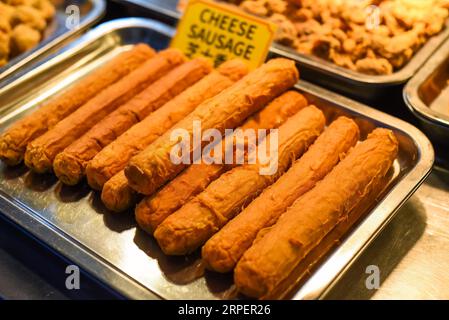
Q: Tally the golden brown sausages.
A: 10